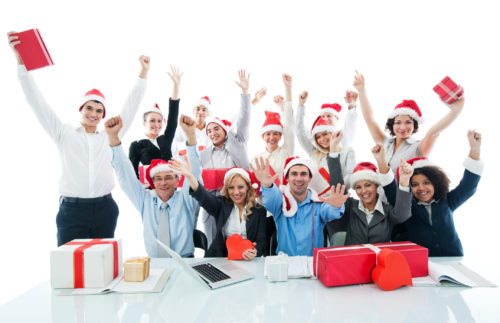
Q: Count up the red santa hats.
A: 13